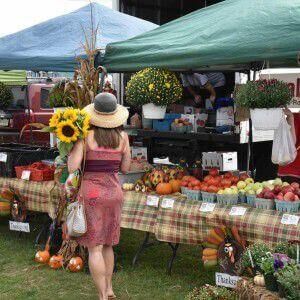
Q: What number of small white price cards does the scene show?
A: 7